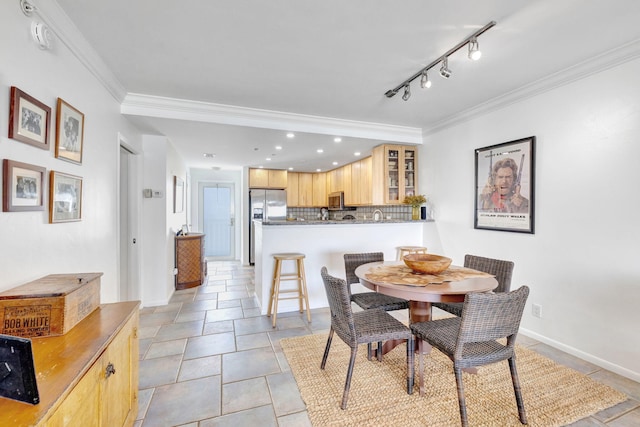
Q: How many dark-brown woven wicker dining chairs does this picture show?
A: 4